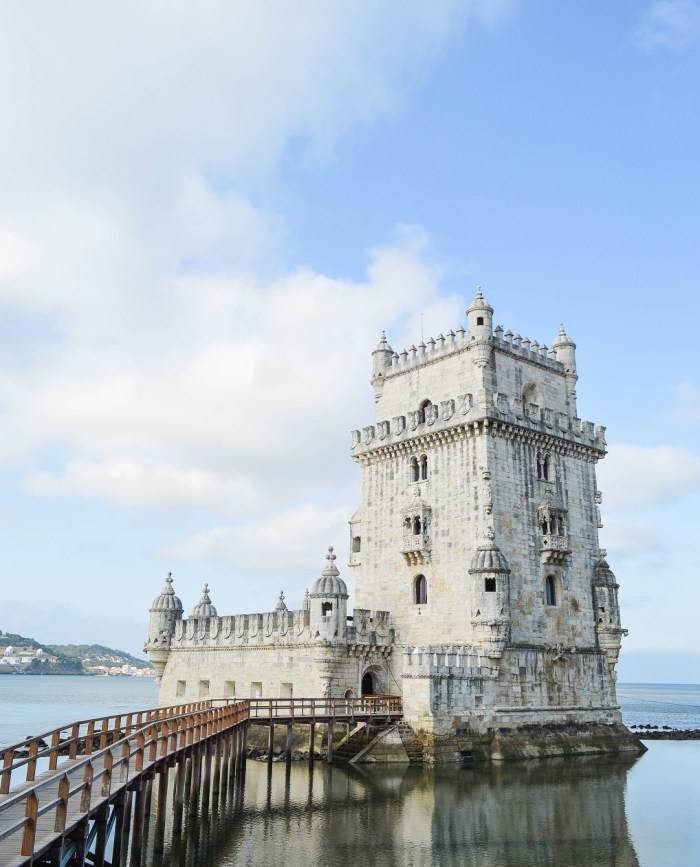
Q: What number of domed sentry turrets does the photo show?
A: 9